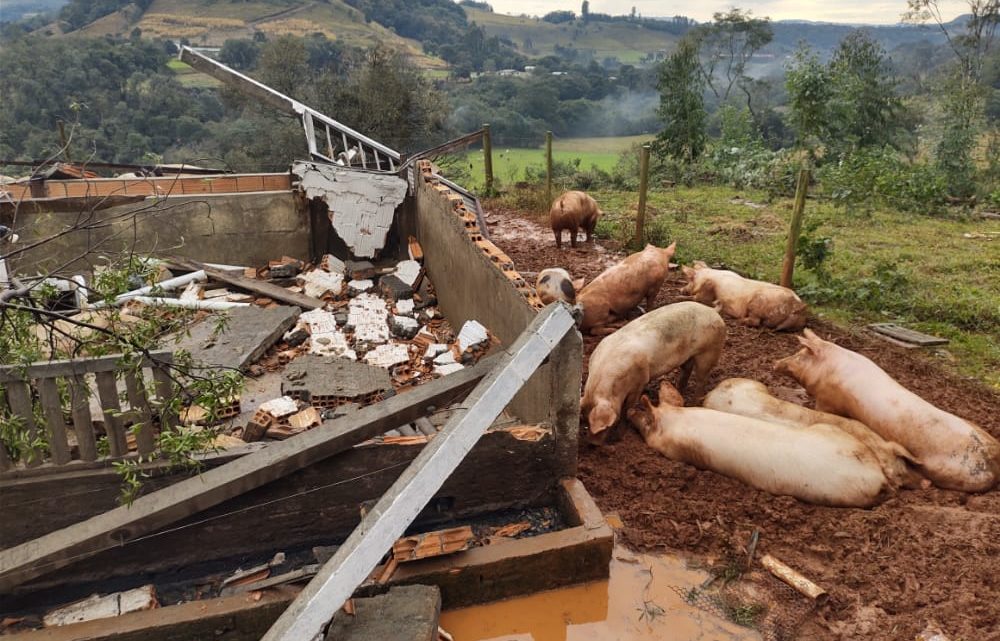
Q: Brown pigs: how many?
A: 2